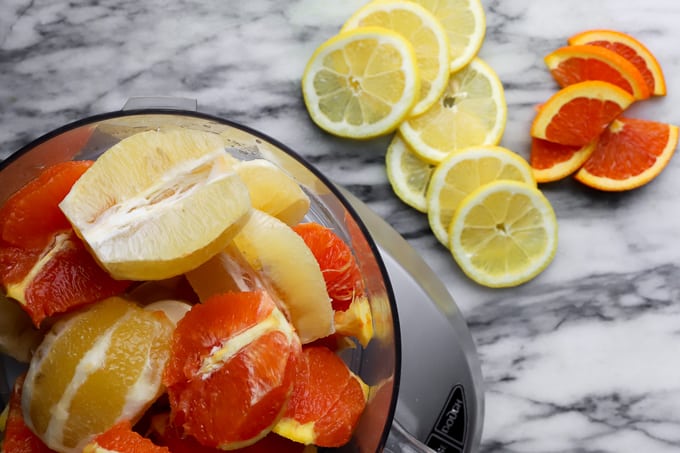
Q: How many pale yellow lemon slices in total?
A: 7